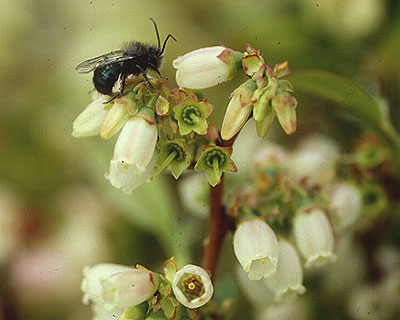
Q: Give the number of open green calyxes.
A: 3